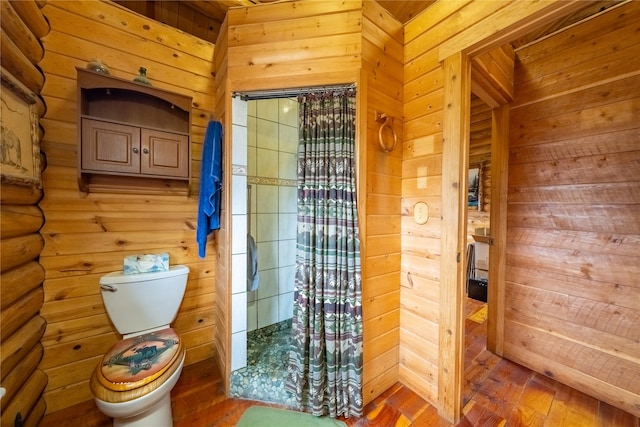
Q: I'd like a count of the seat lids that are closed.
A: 1